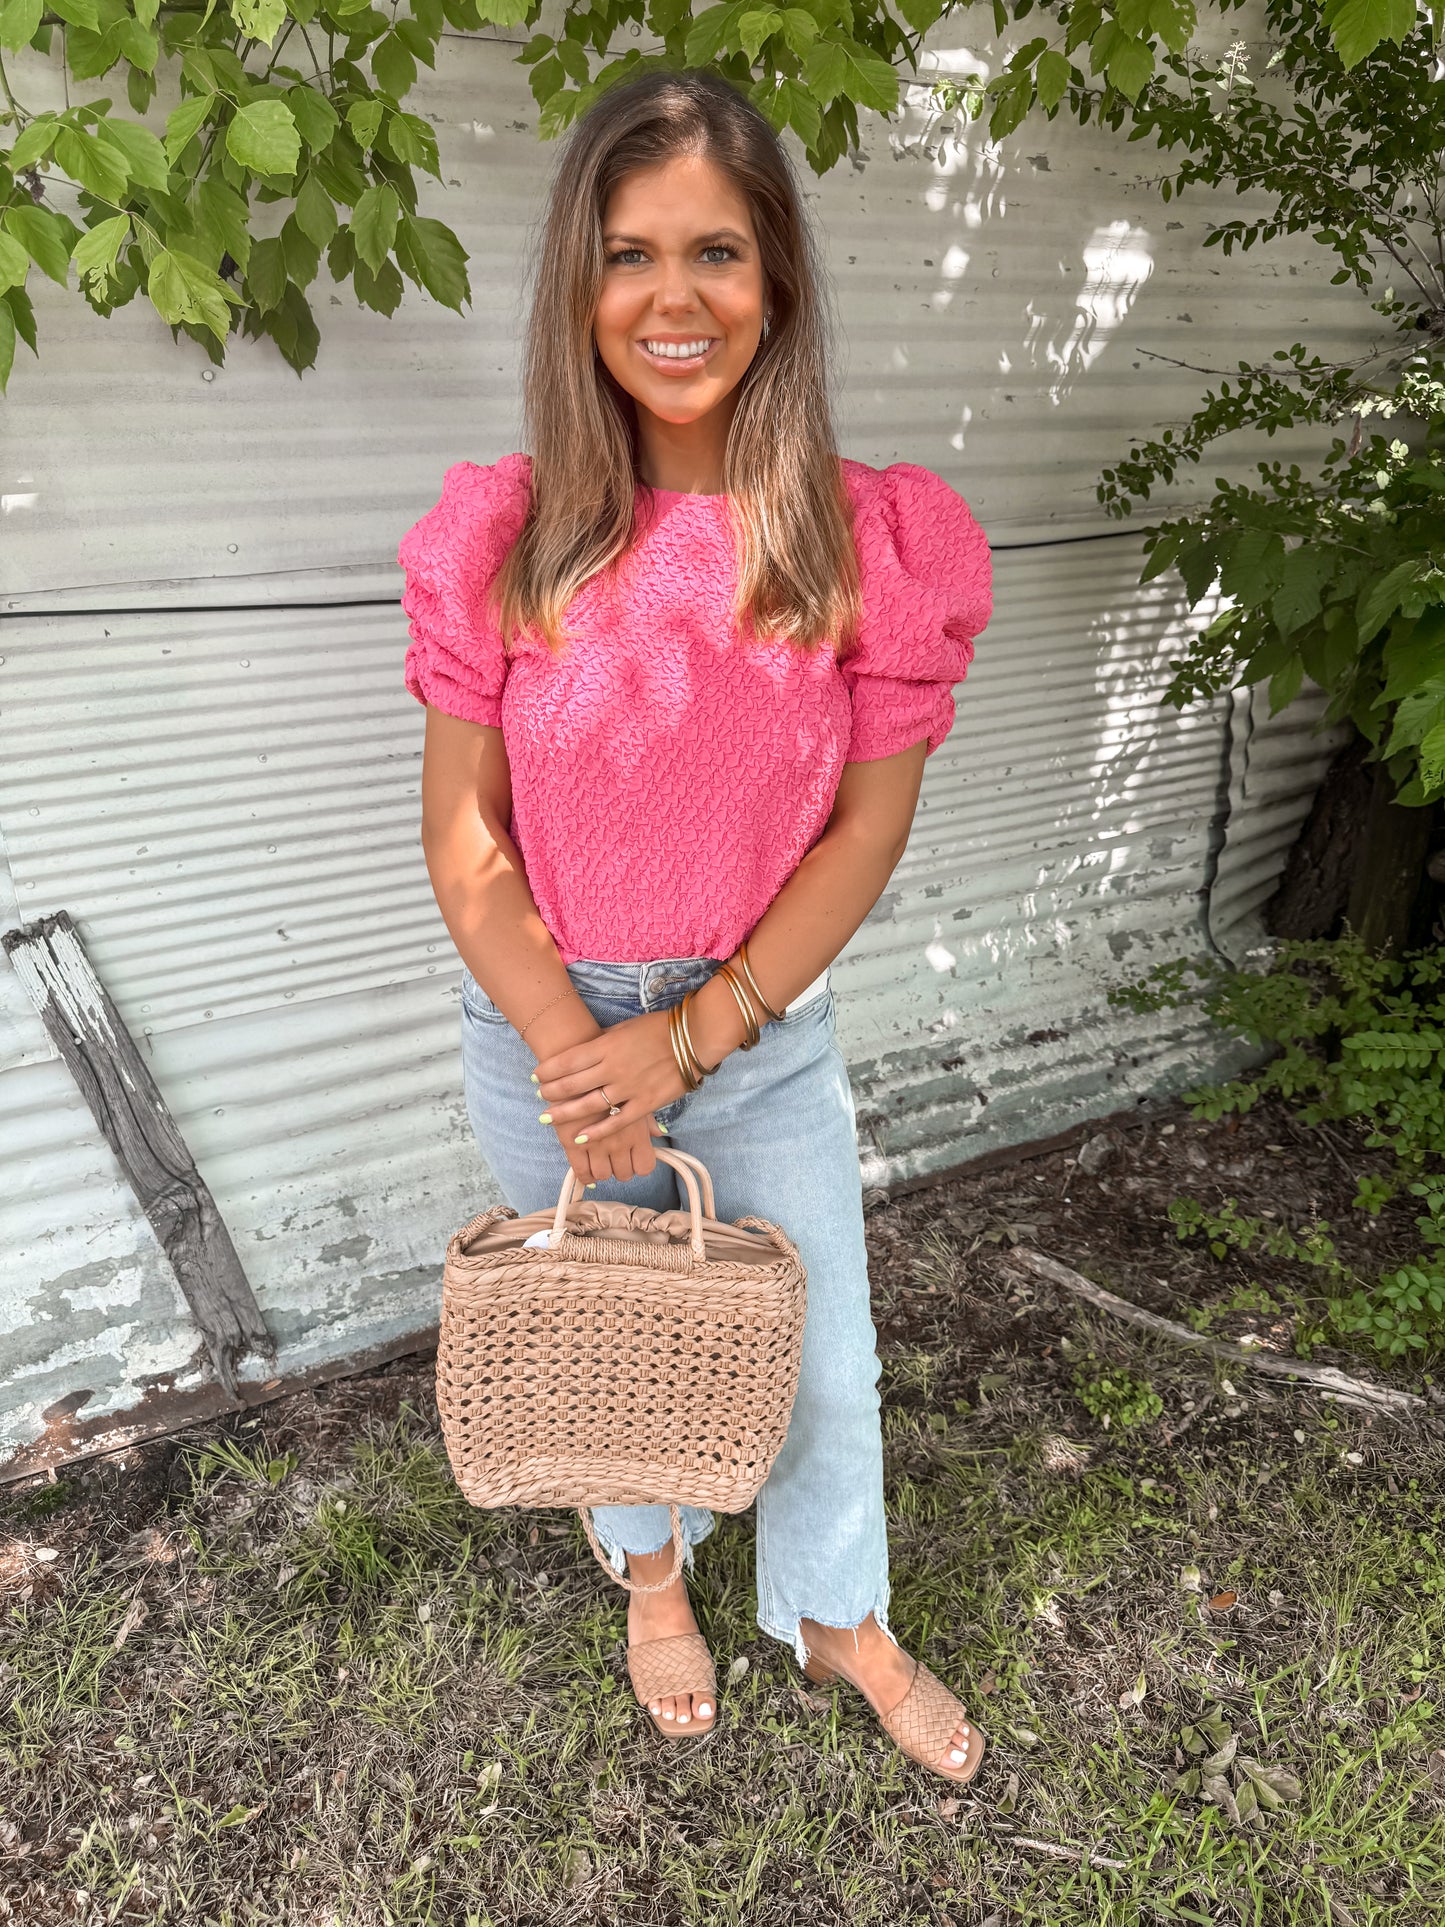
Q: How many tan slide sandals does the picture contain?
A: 2